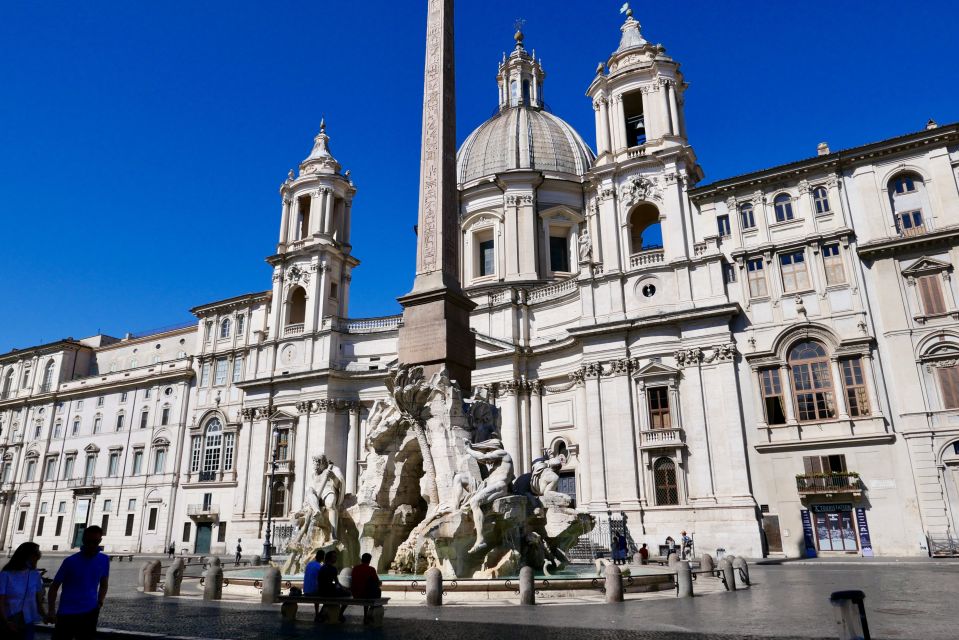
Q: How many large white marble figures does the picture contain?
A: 3